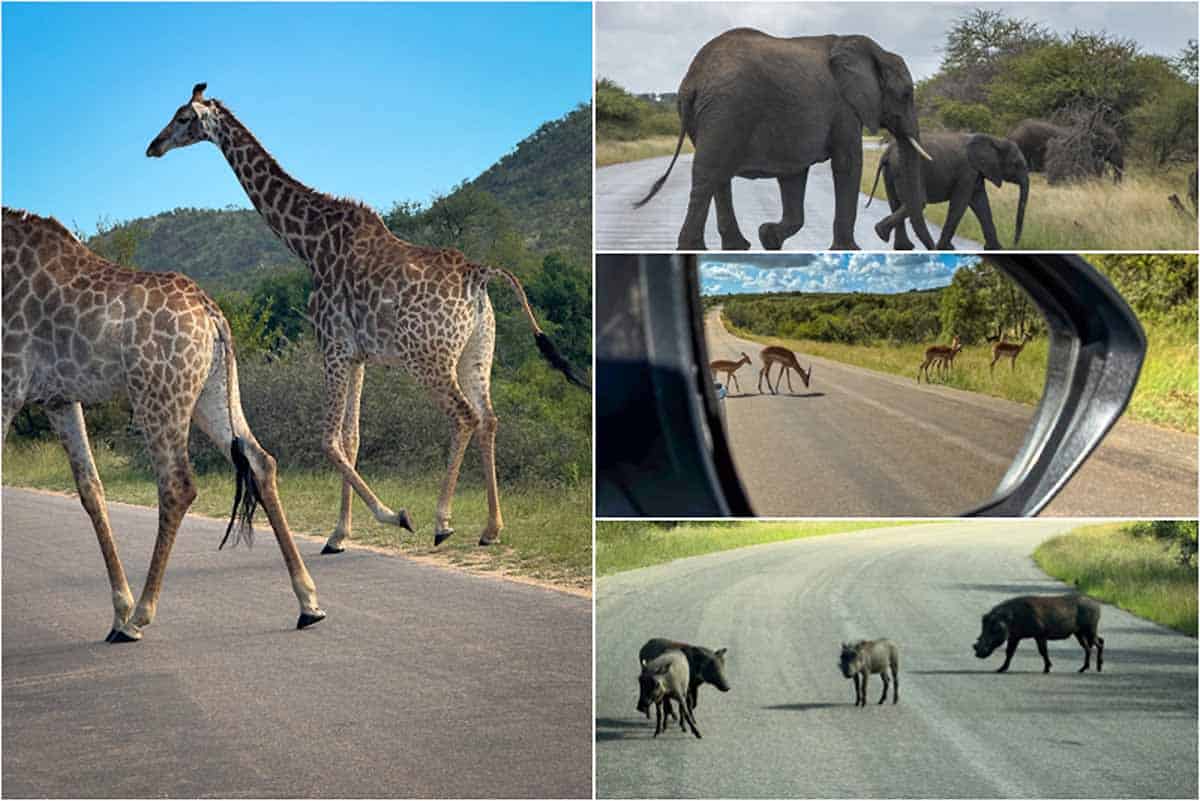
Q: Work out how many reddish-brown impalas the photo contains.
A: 5